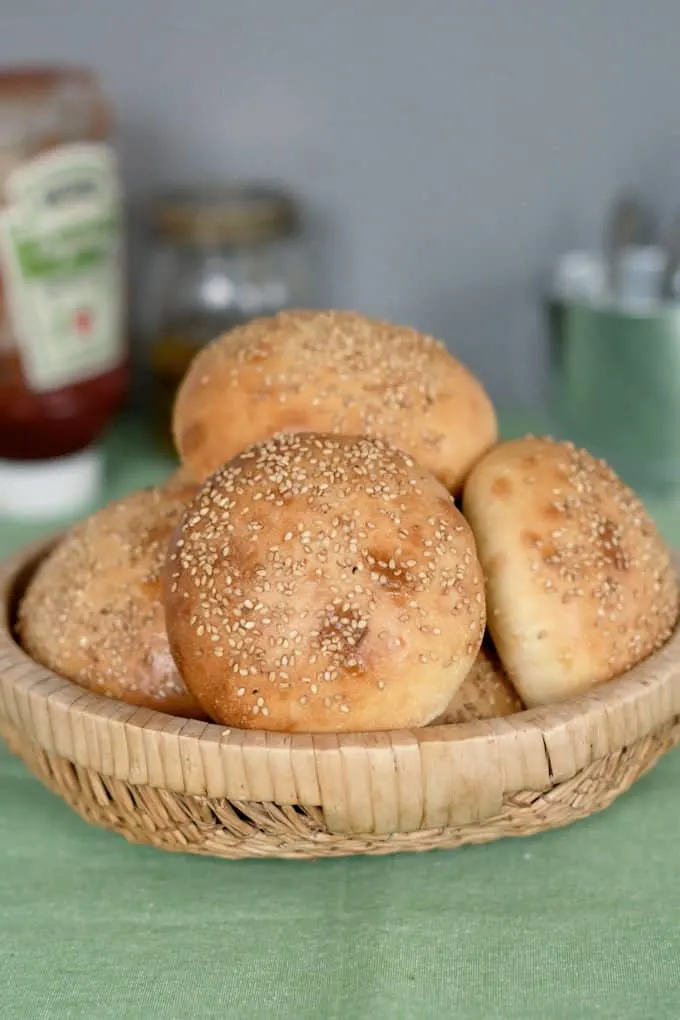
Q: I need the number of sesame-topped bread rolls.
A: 5